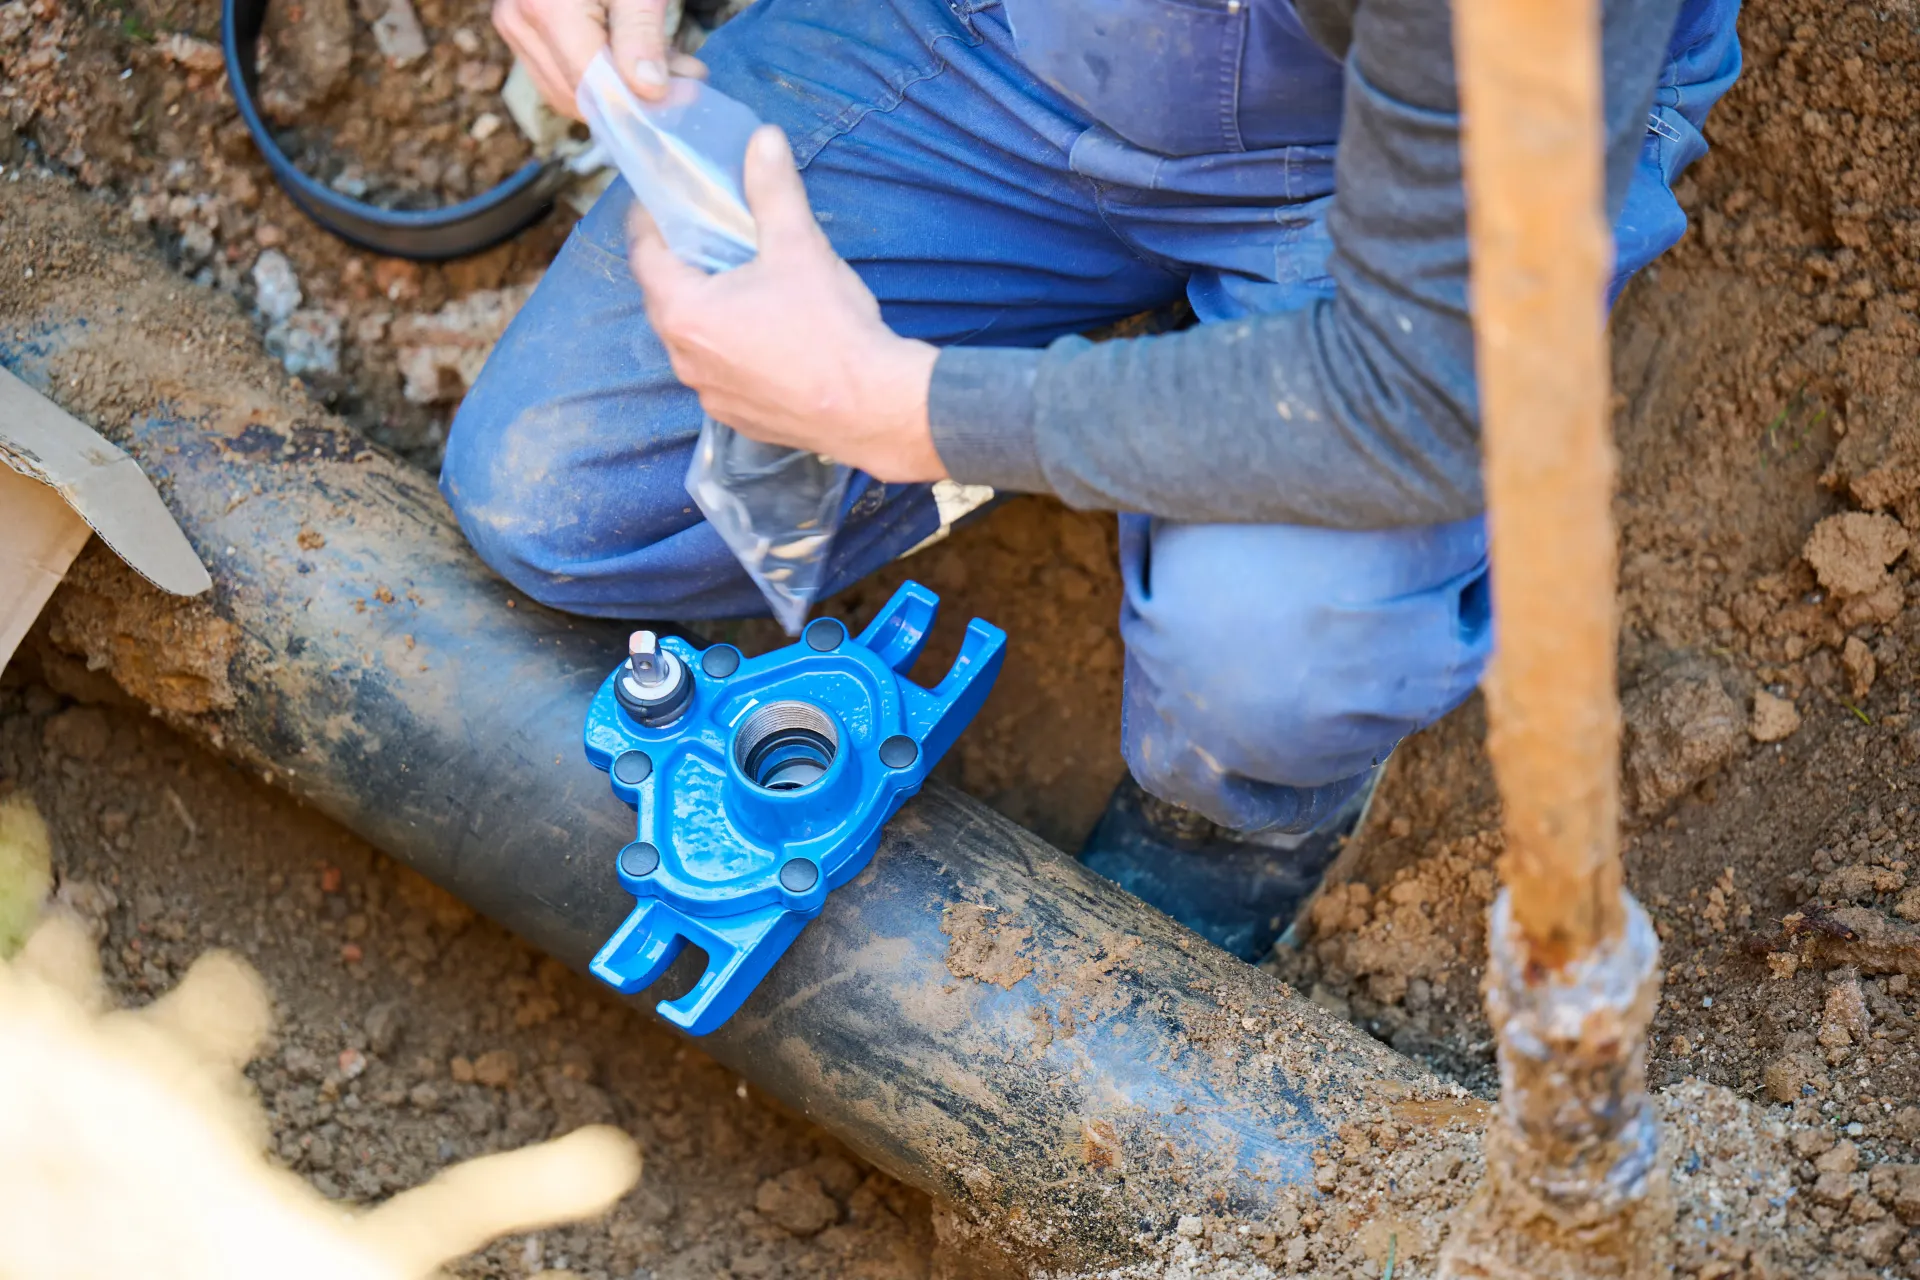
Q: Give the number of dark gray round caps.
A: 6